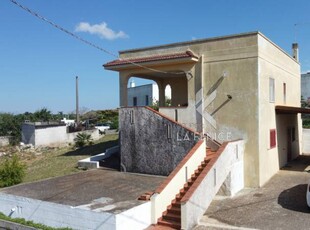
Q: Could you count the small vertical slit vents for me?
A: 6